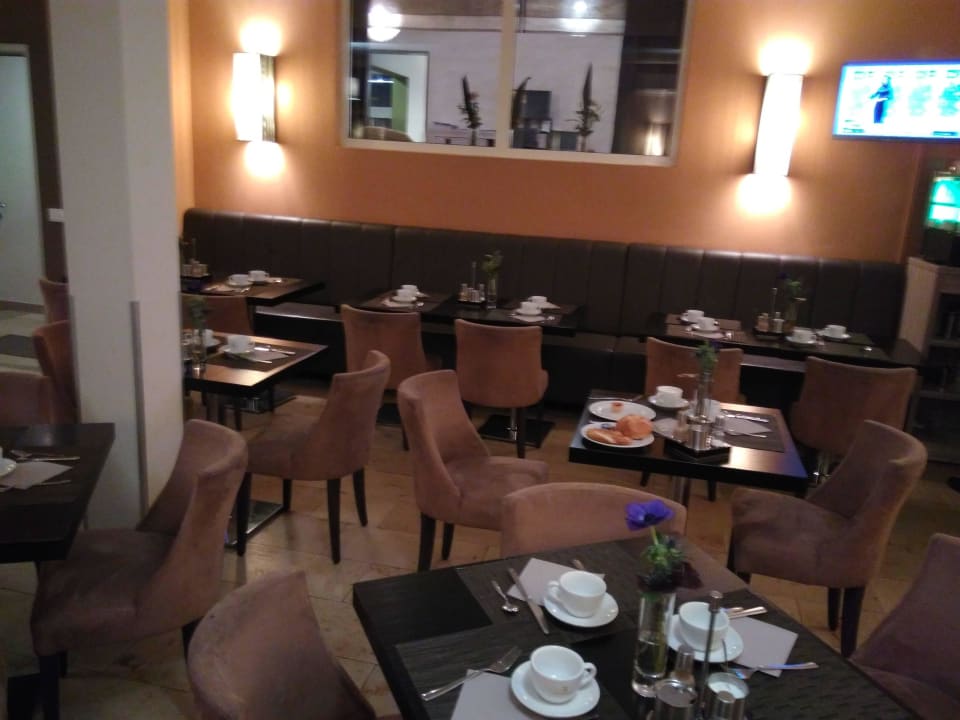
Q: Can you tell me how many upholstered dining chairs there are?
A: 15